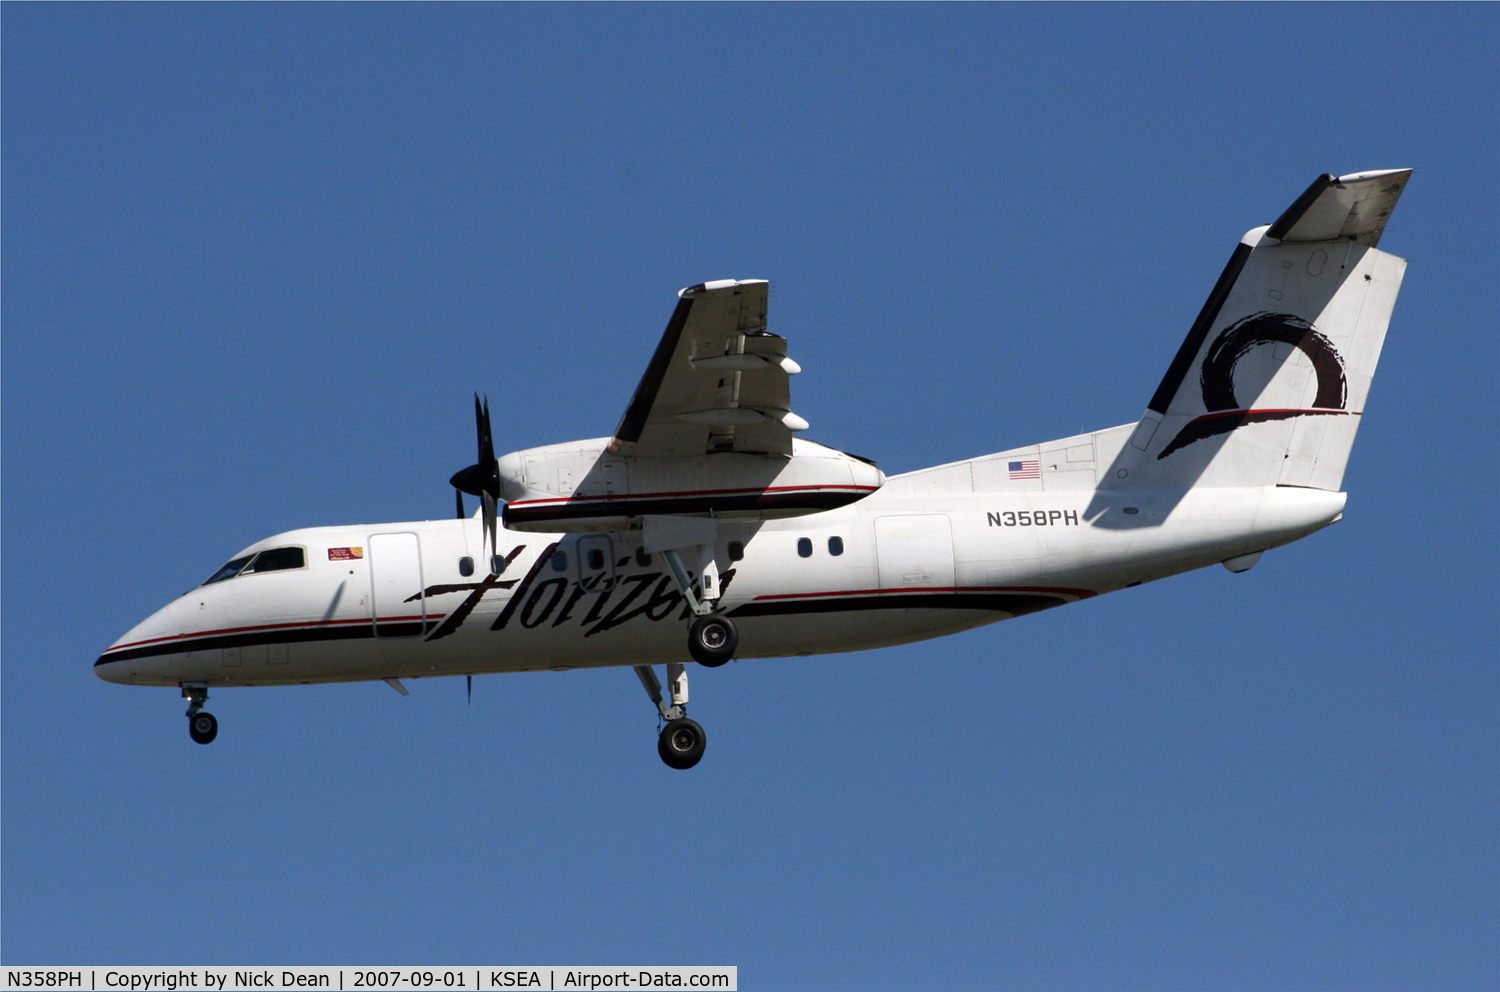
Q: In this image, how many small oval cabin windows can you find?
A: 8